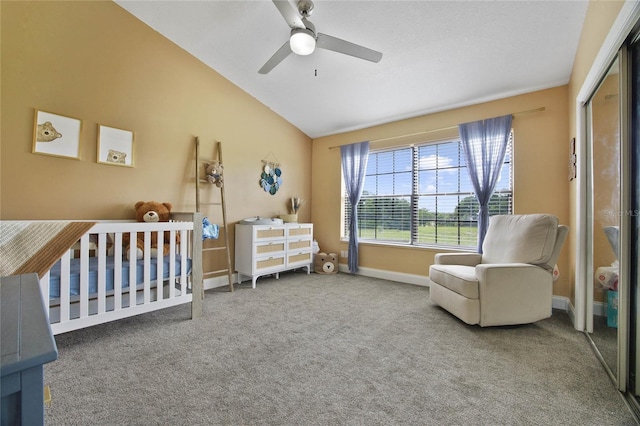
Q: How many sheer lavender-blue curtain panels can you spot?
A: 2